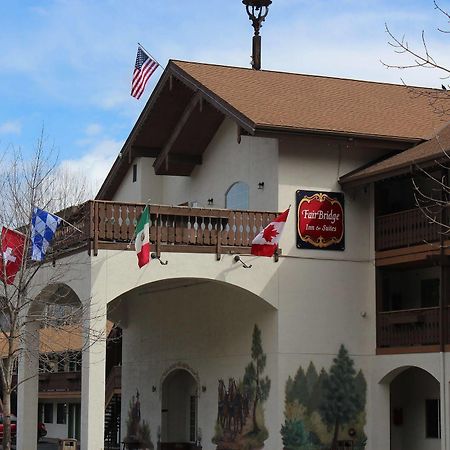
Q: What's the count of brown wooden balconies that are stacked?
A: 2